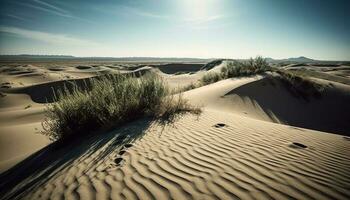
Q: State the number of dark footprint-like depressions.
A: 5